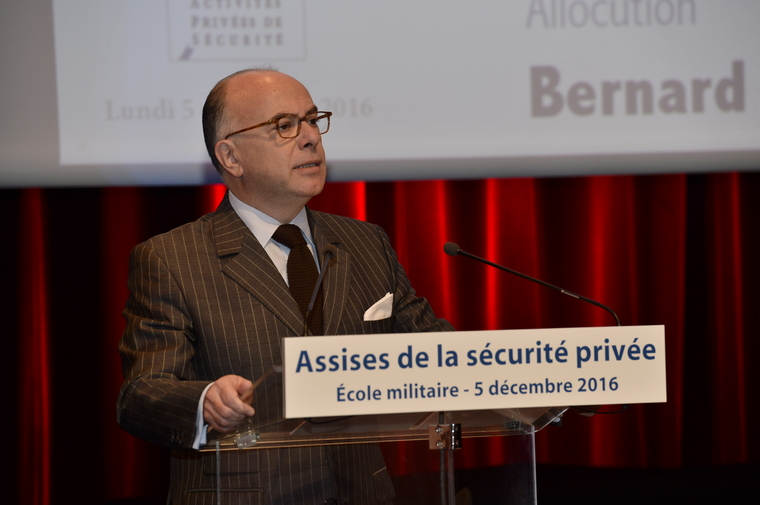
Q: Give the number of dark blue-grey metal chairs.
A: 0